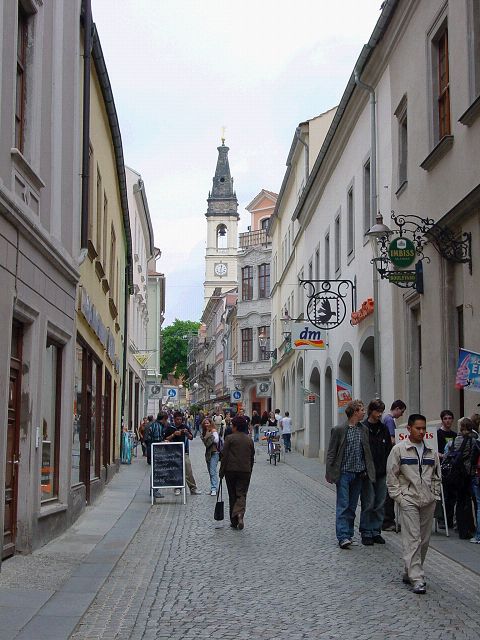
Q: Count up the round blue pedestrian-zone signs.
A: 2